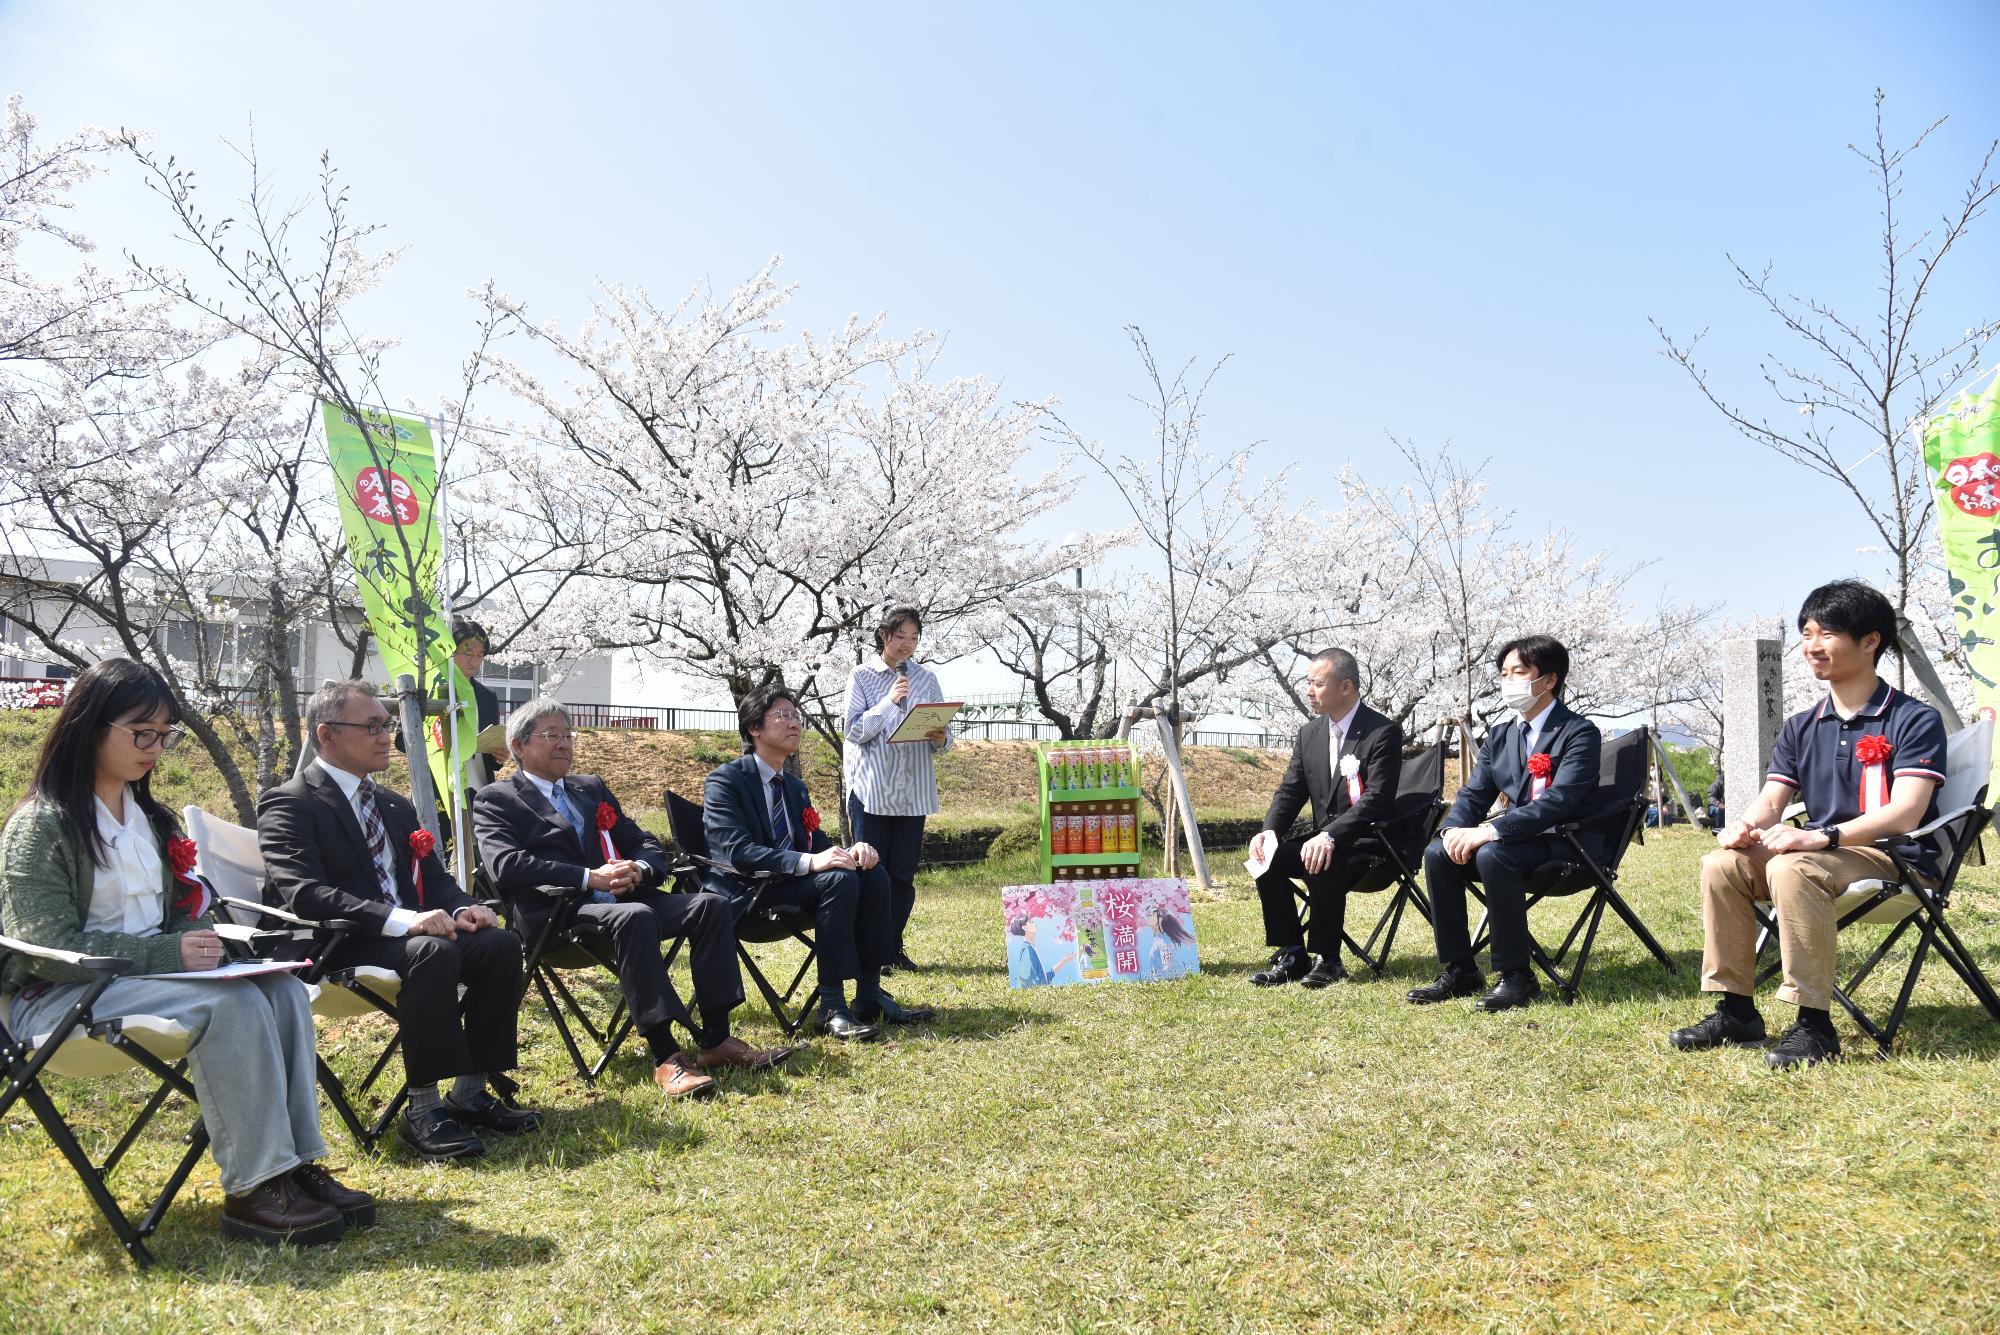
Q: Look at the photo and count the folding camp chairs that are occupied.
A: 7